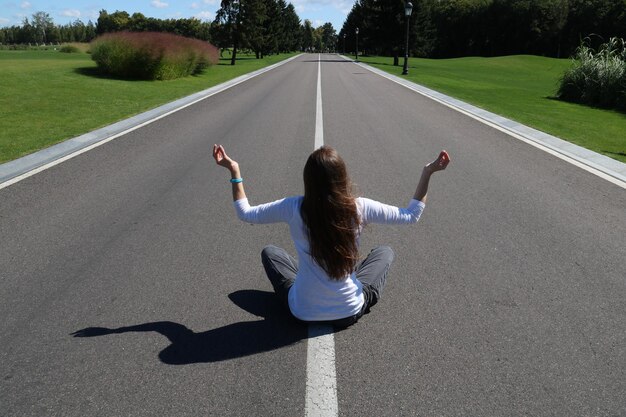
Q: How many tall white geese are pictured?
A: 0